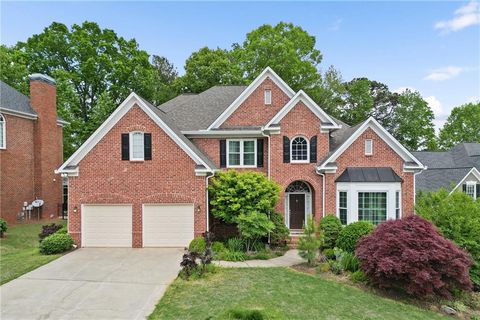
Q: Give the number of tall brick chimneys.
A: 1